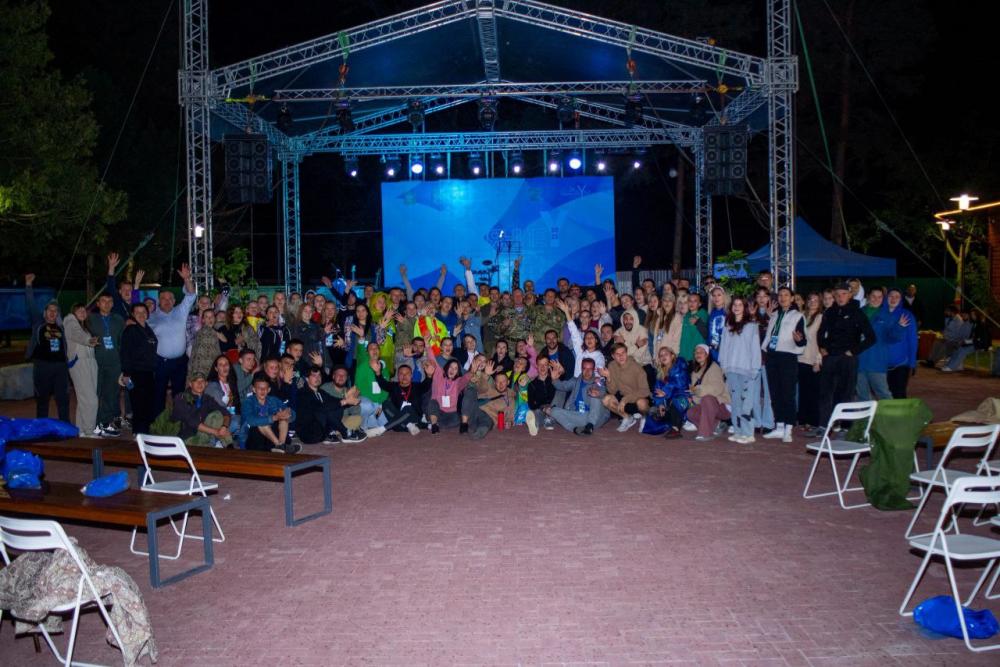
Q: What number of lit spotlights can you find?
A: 10